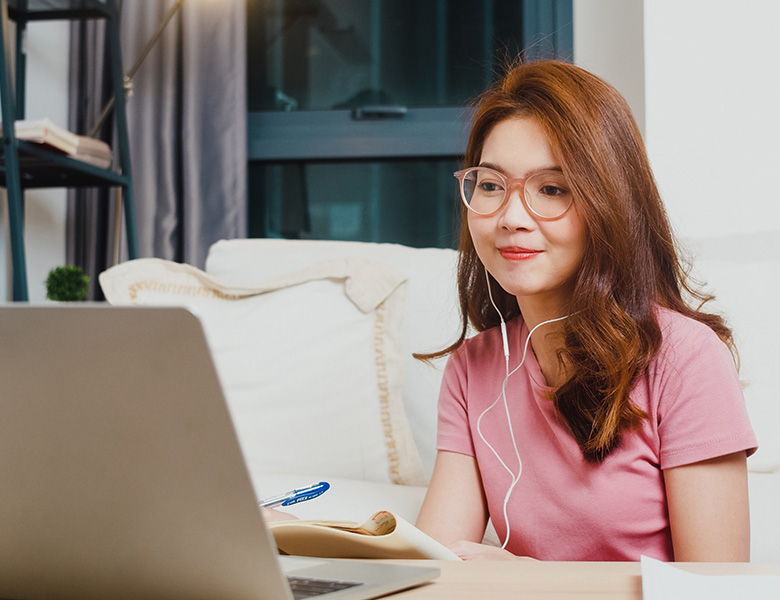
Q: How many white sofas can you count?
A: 1